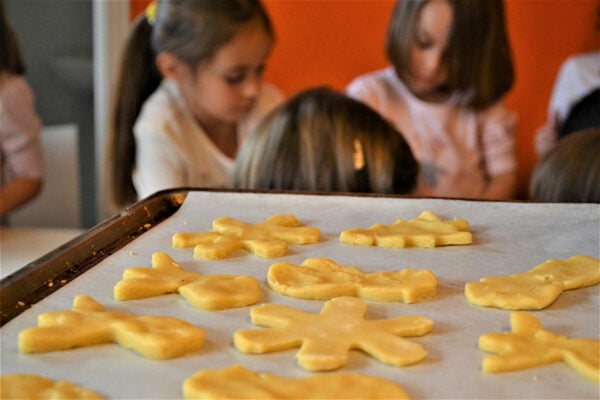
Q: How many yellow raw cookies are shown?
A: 10